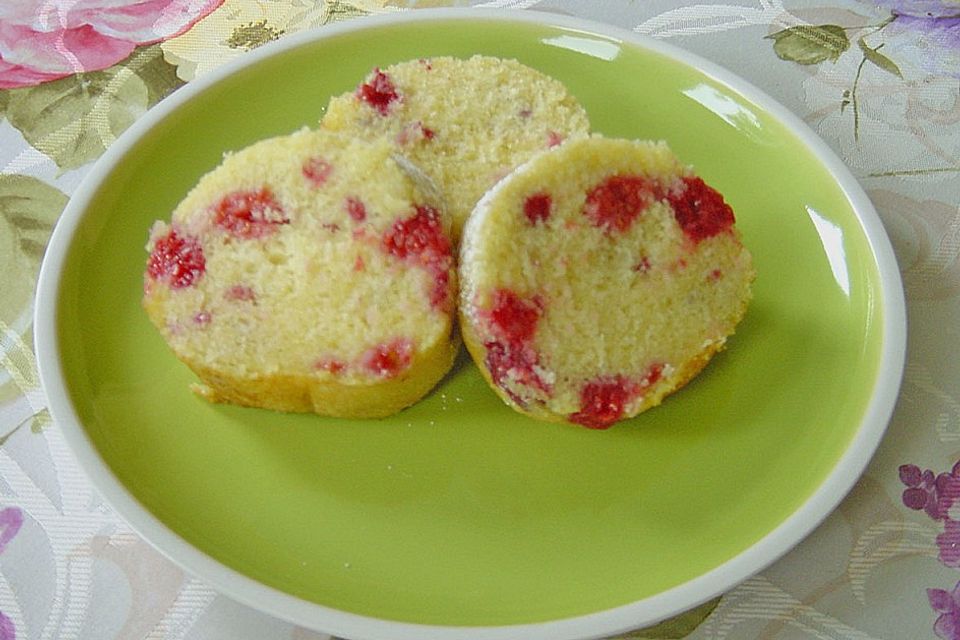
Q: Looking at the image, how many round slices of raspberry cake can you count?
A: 3